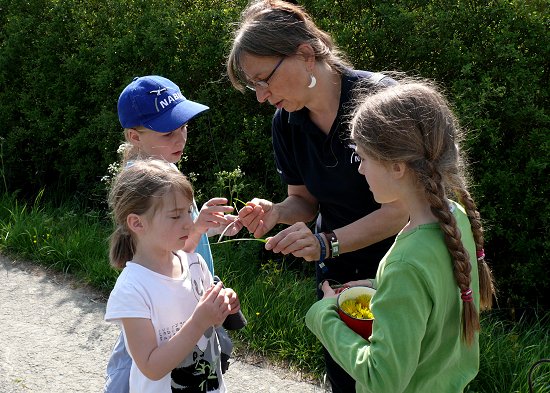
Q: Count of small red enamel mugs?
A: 1